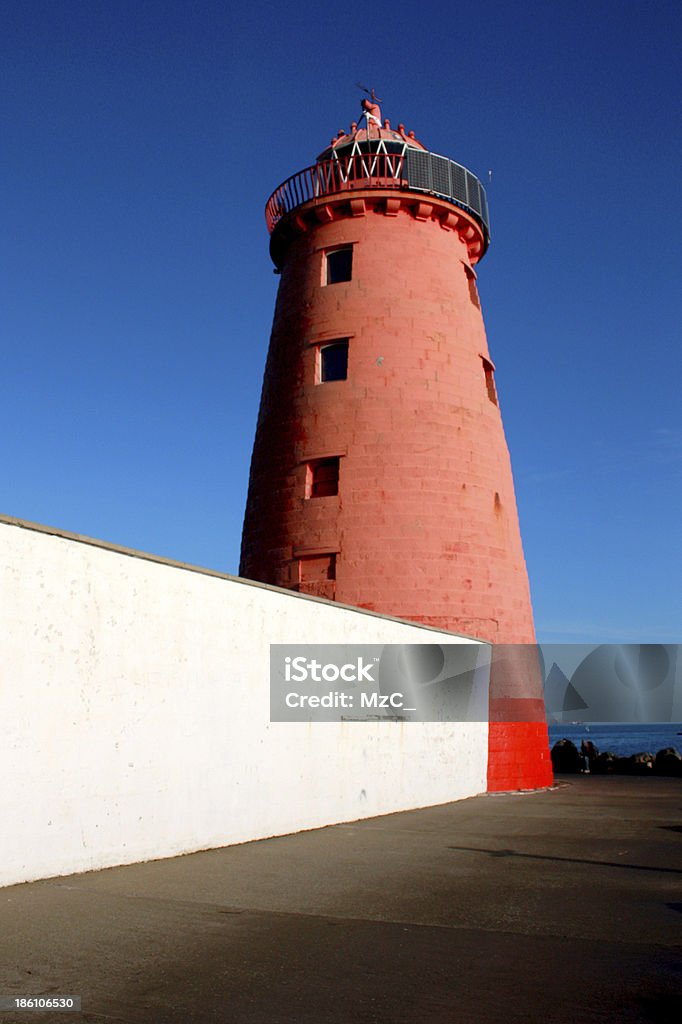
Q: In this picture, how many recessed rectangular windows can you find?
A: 6